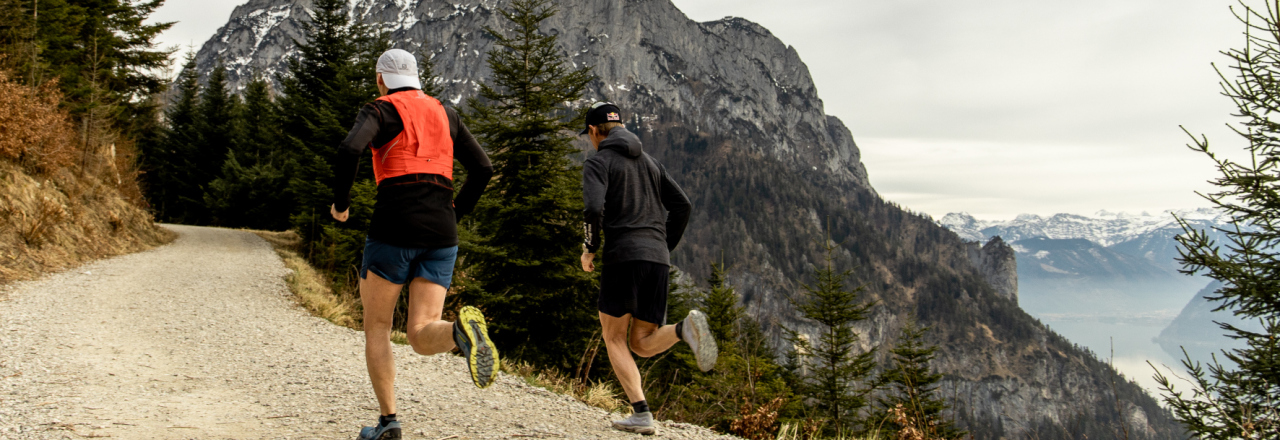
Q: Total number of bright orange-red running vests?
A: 1